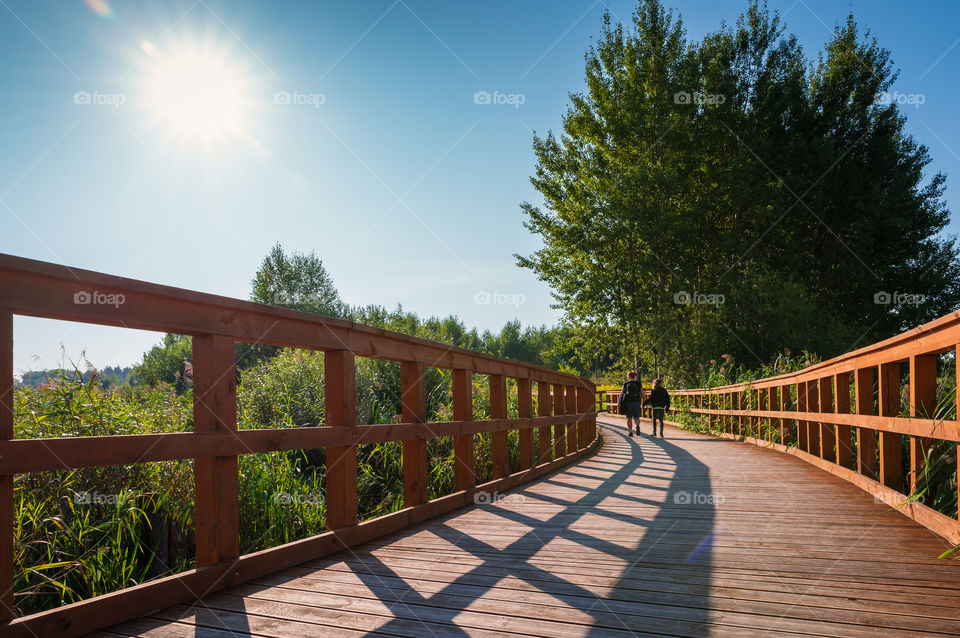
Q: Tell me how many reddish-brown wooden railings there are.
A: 2